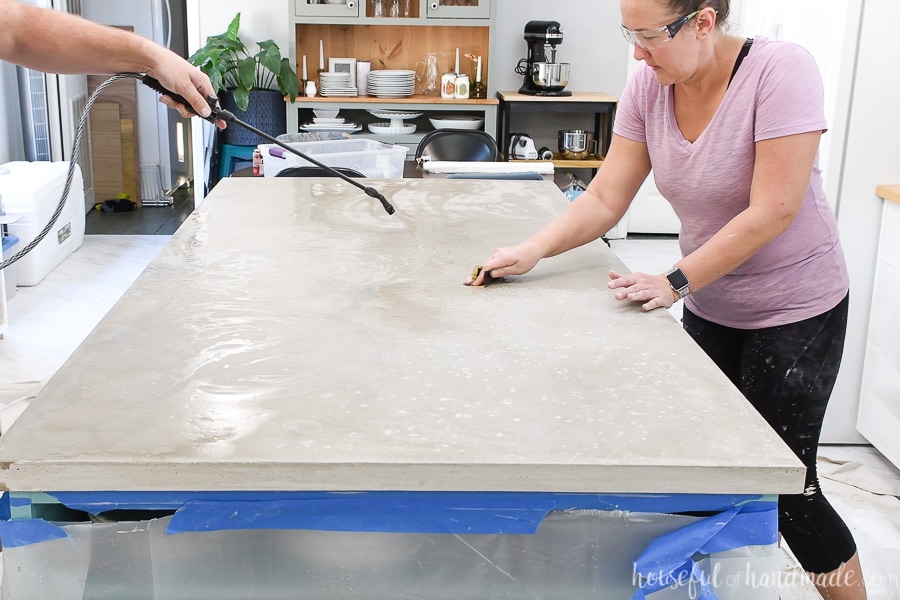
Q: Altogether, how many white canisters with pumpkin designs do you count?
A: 2